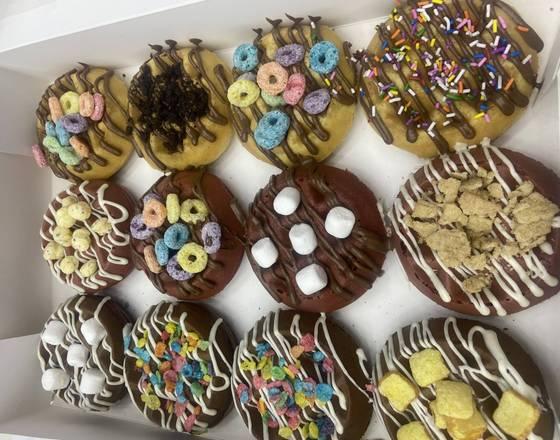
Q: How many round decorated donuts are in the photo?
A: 12